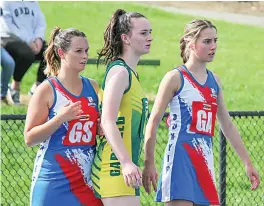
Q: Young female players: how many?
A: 3